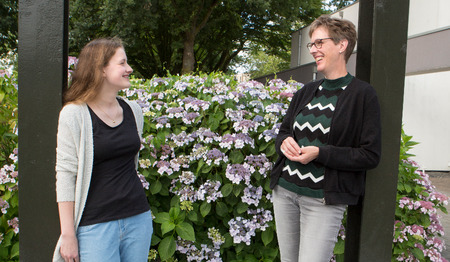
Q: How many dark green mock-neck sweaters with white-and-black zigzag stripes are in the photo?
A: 1